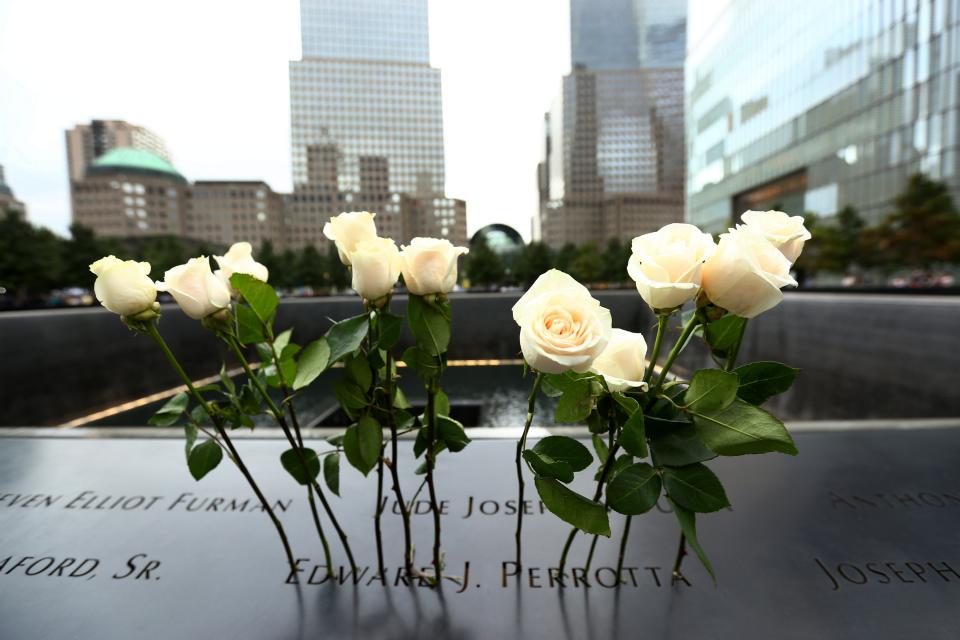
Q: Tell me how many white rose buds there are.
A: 11